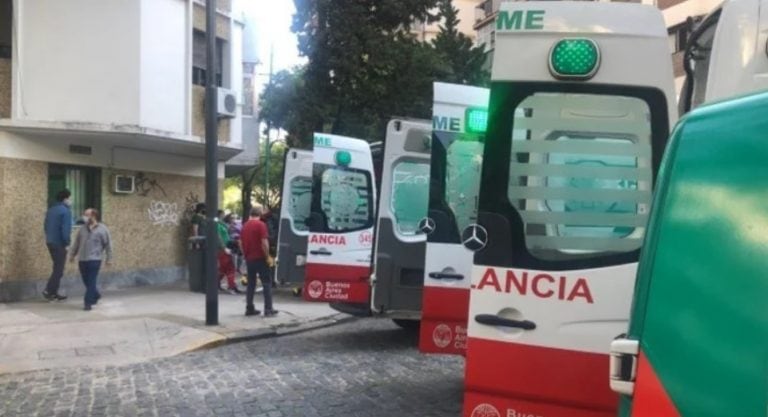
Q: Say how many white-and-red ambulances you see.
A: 3